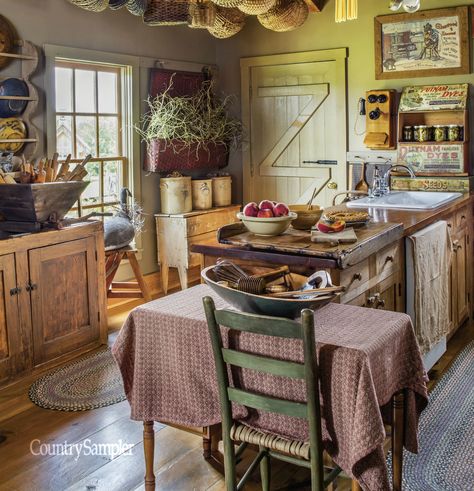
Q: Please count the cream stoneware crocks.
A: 3